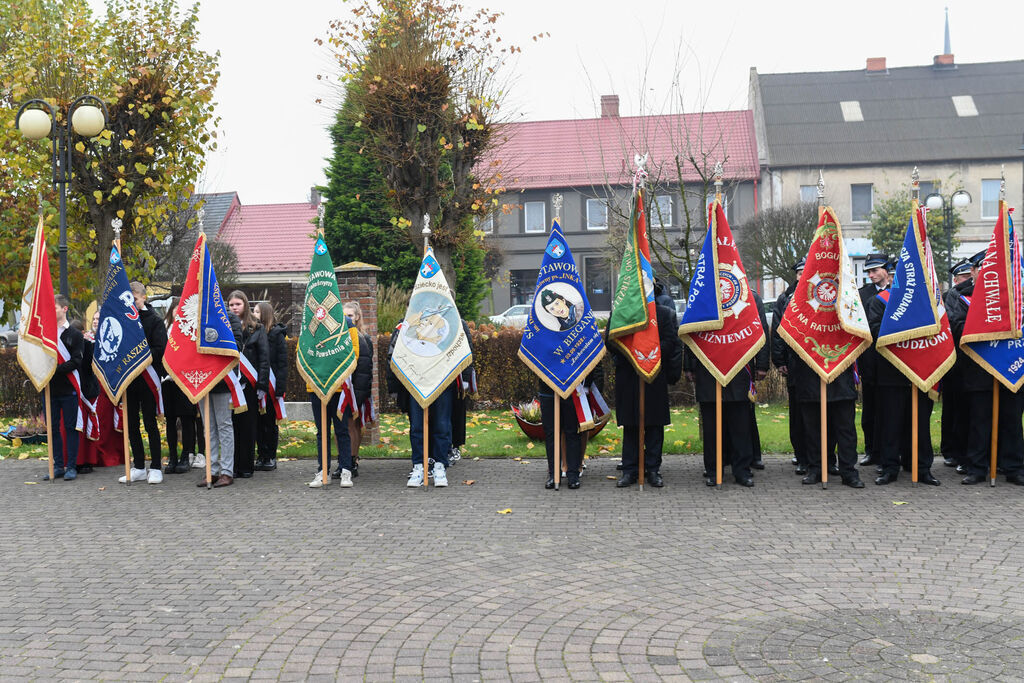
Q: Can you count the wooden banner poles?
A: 11